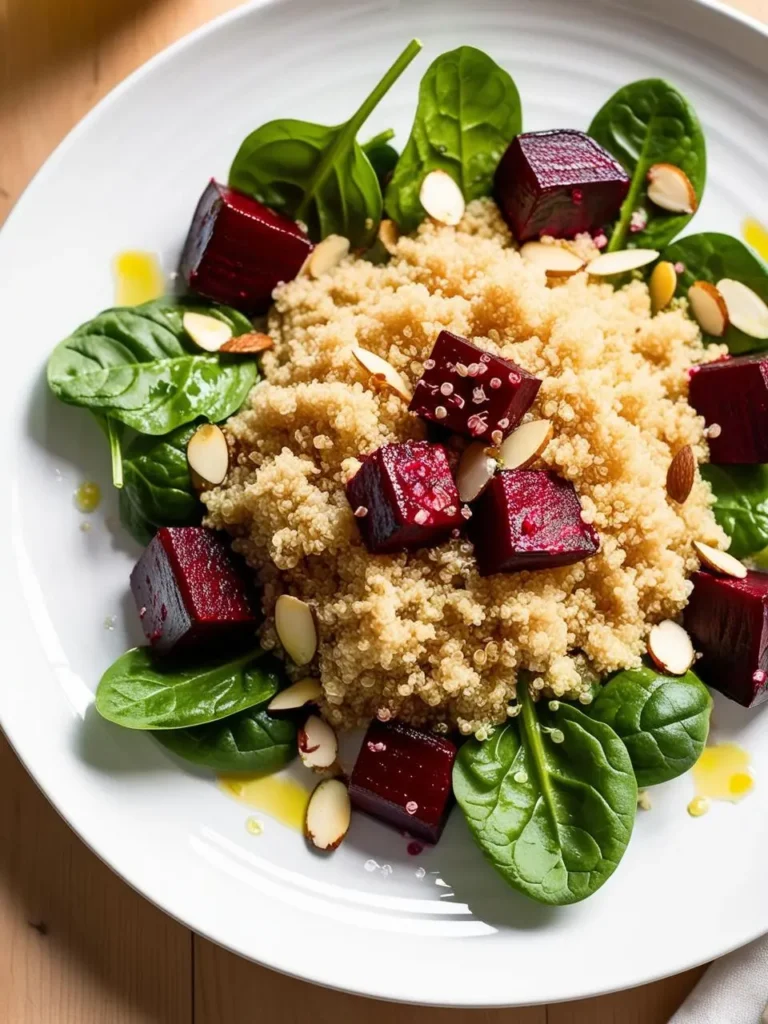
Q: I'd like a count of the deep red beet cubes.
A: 9